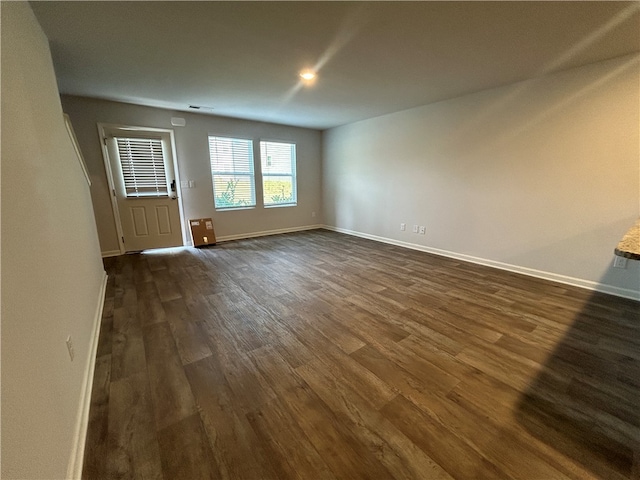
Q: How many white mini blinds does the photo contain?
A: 3